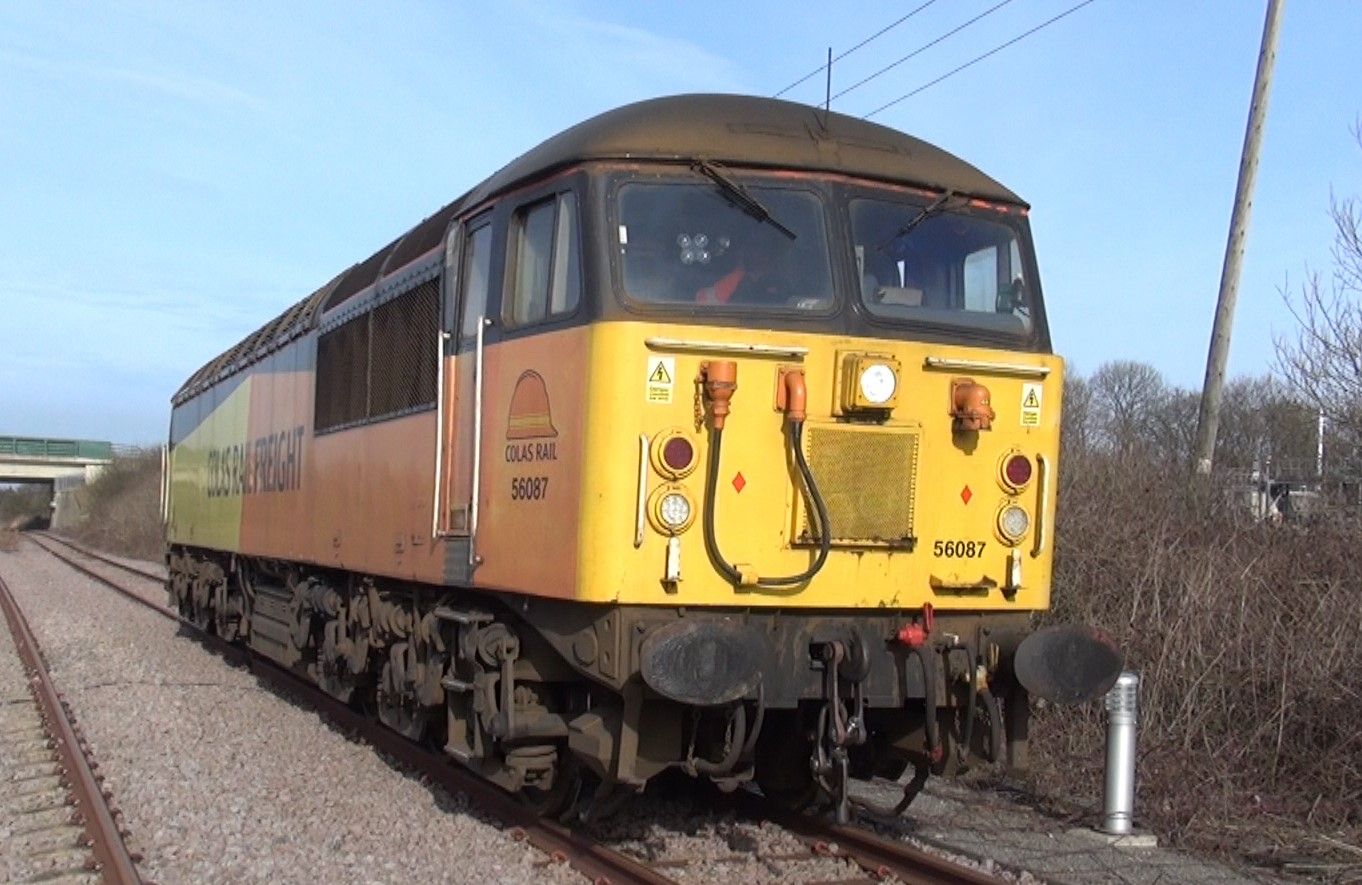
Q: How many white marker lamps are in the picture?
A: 2